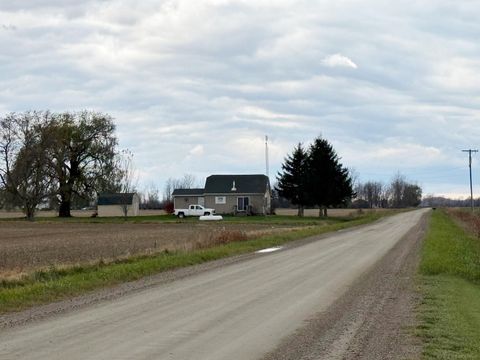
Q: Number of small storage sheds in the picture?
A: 1